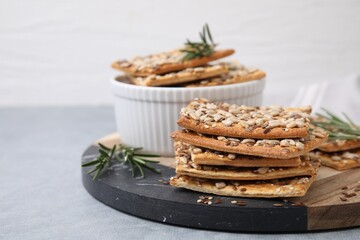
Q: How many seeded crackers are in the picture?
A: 10